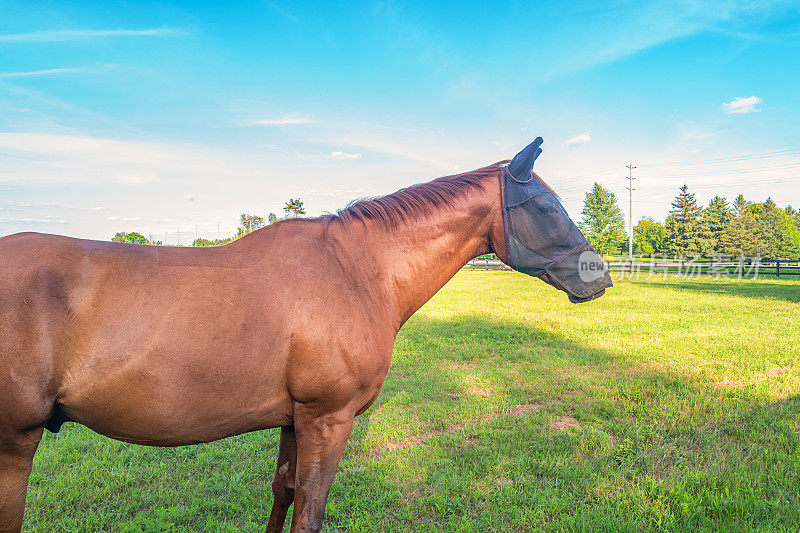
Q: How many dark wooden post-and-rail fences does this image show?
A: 1